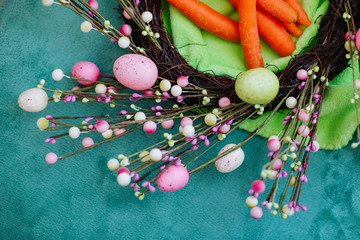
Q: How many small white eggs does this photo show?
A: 2